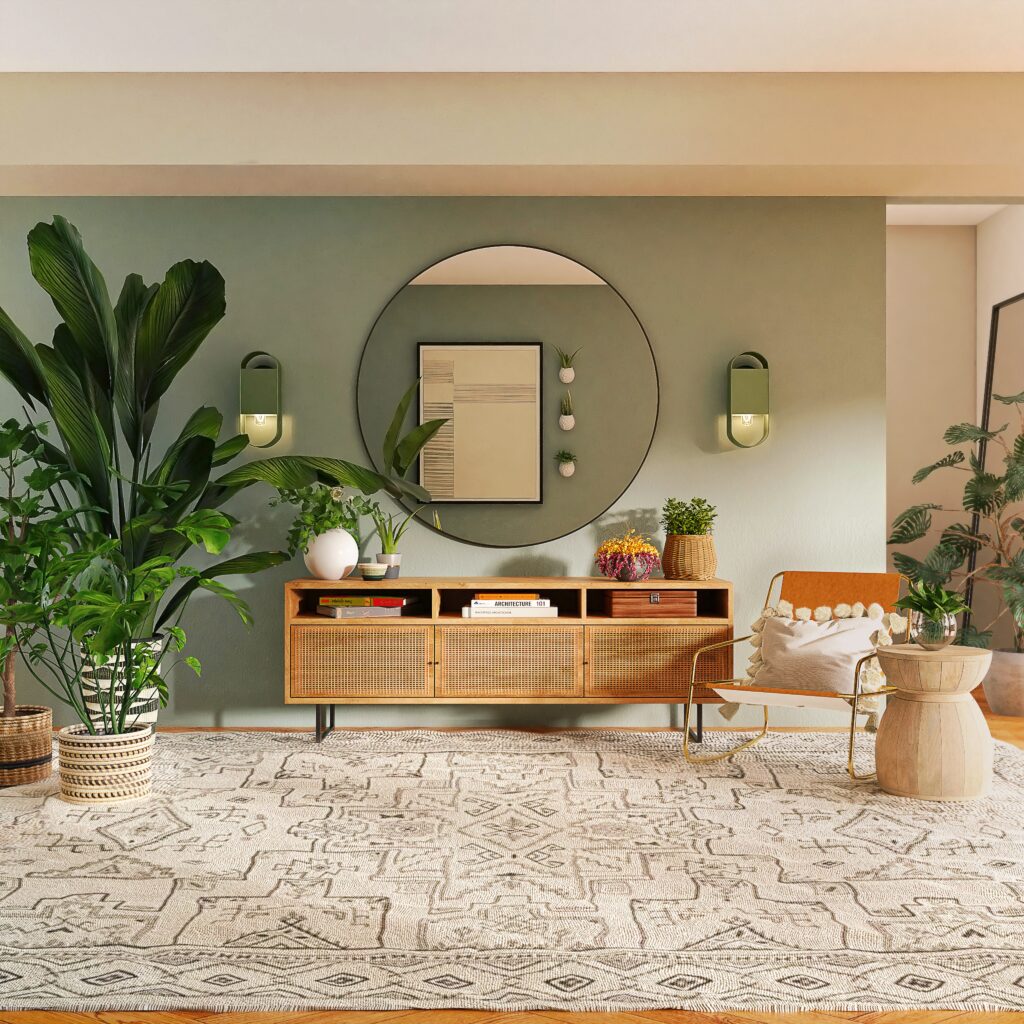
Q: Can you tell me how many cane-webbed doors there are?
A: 3